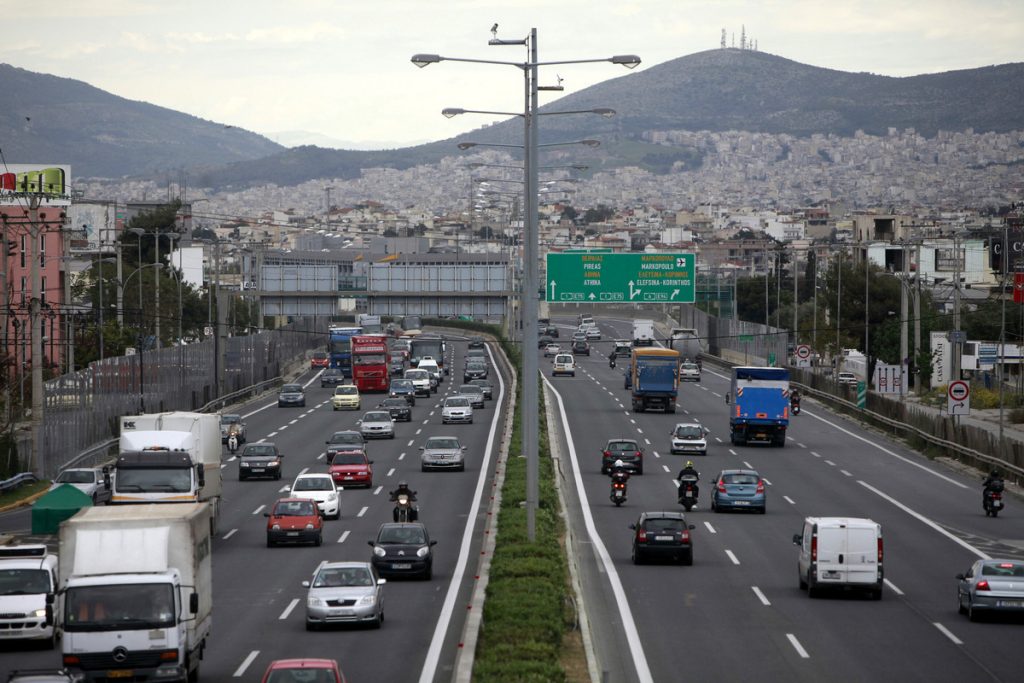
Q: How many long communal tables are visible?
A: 0